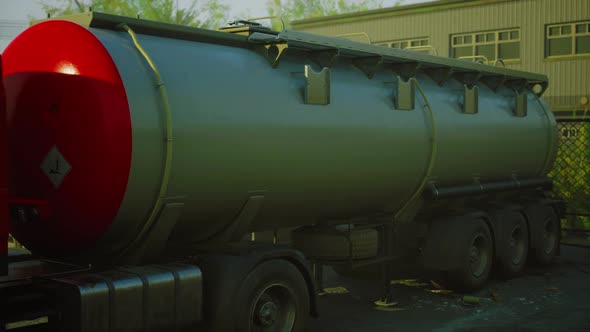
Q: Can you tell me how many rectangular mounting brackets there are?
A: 4